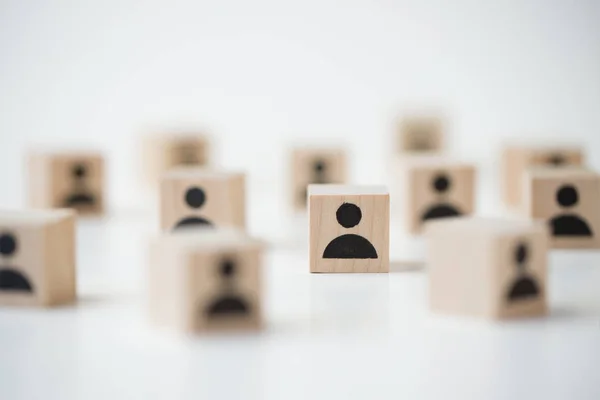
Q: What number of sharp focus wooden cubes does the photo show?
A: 1